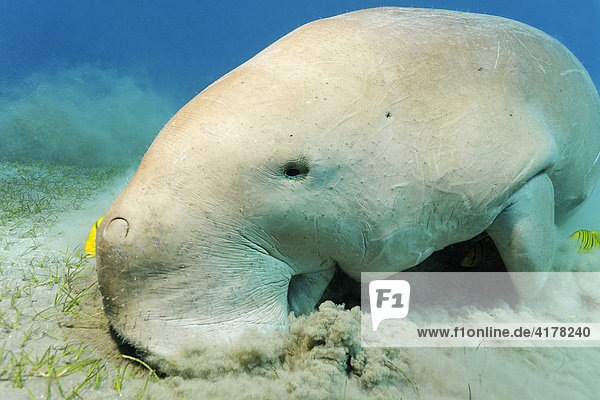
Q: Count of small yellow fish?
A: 3